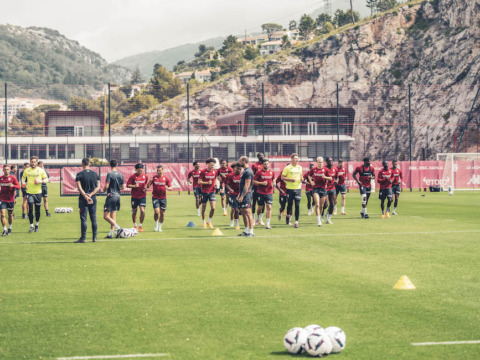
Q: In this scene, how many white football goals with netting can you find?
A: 1